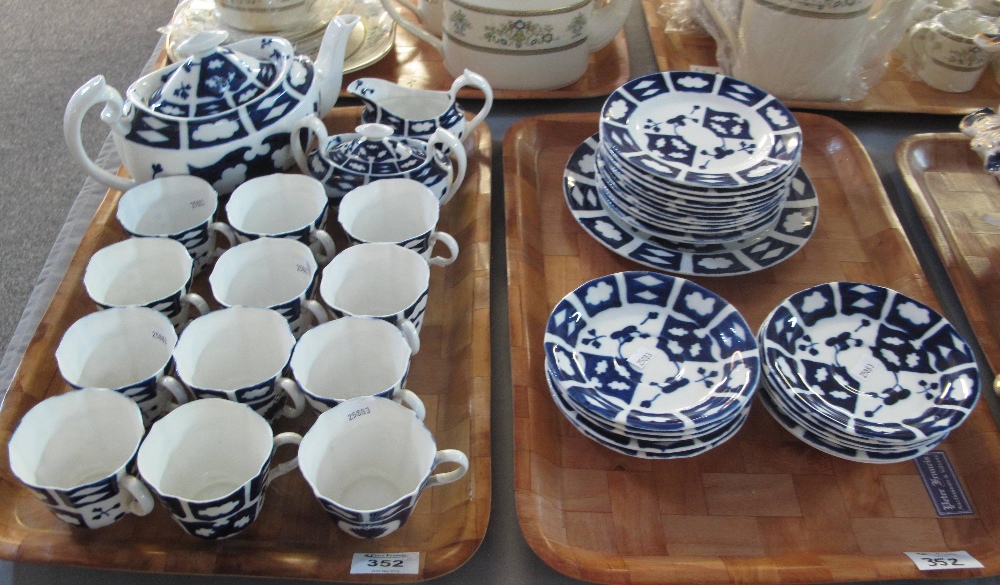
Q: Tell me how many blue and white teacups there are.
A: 12